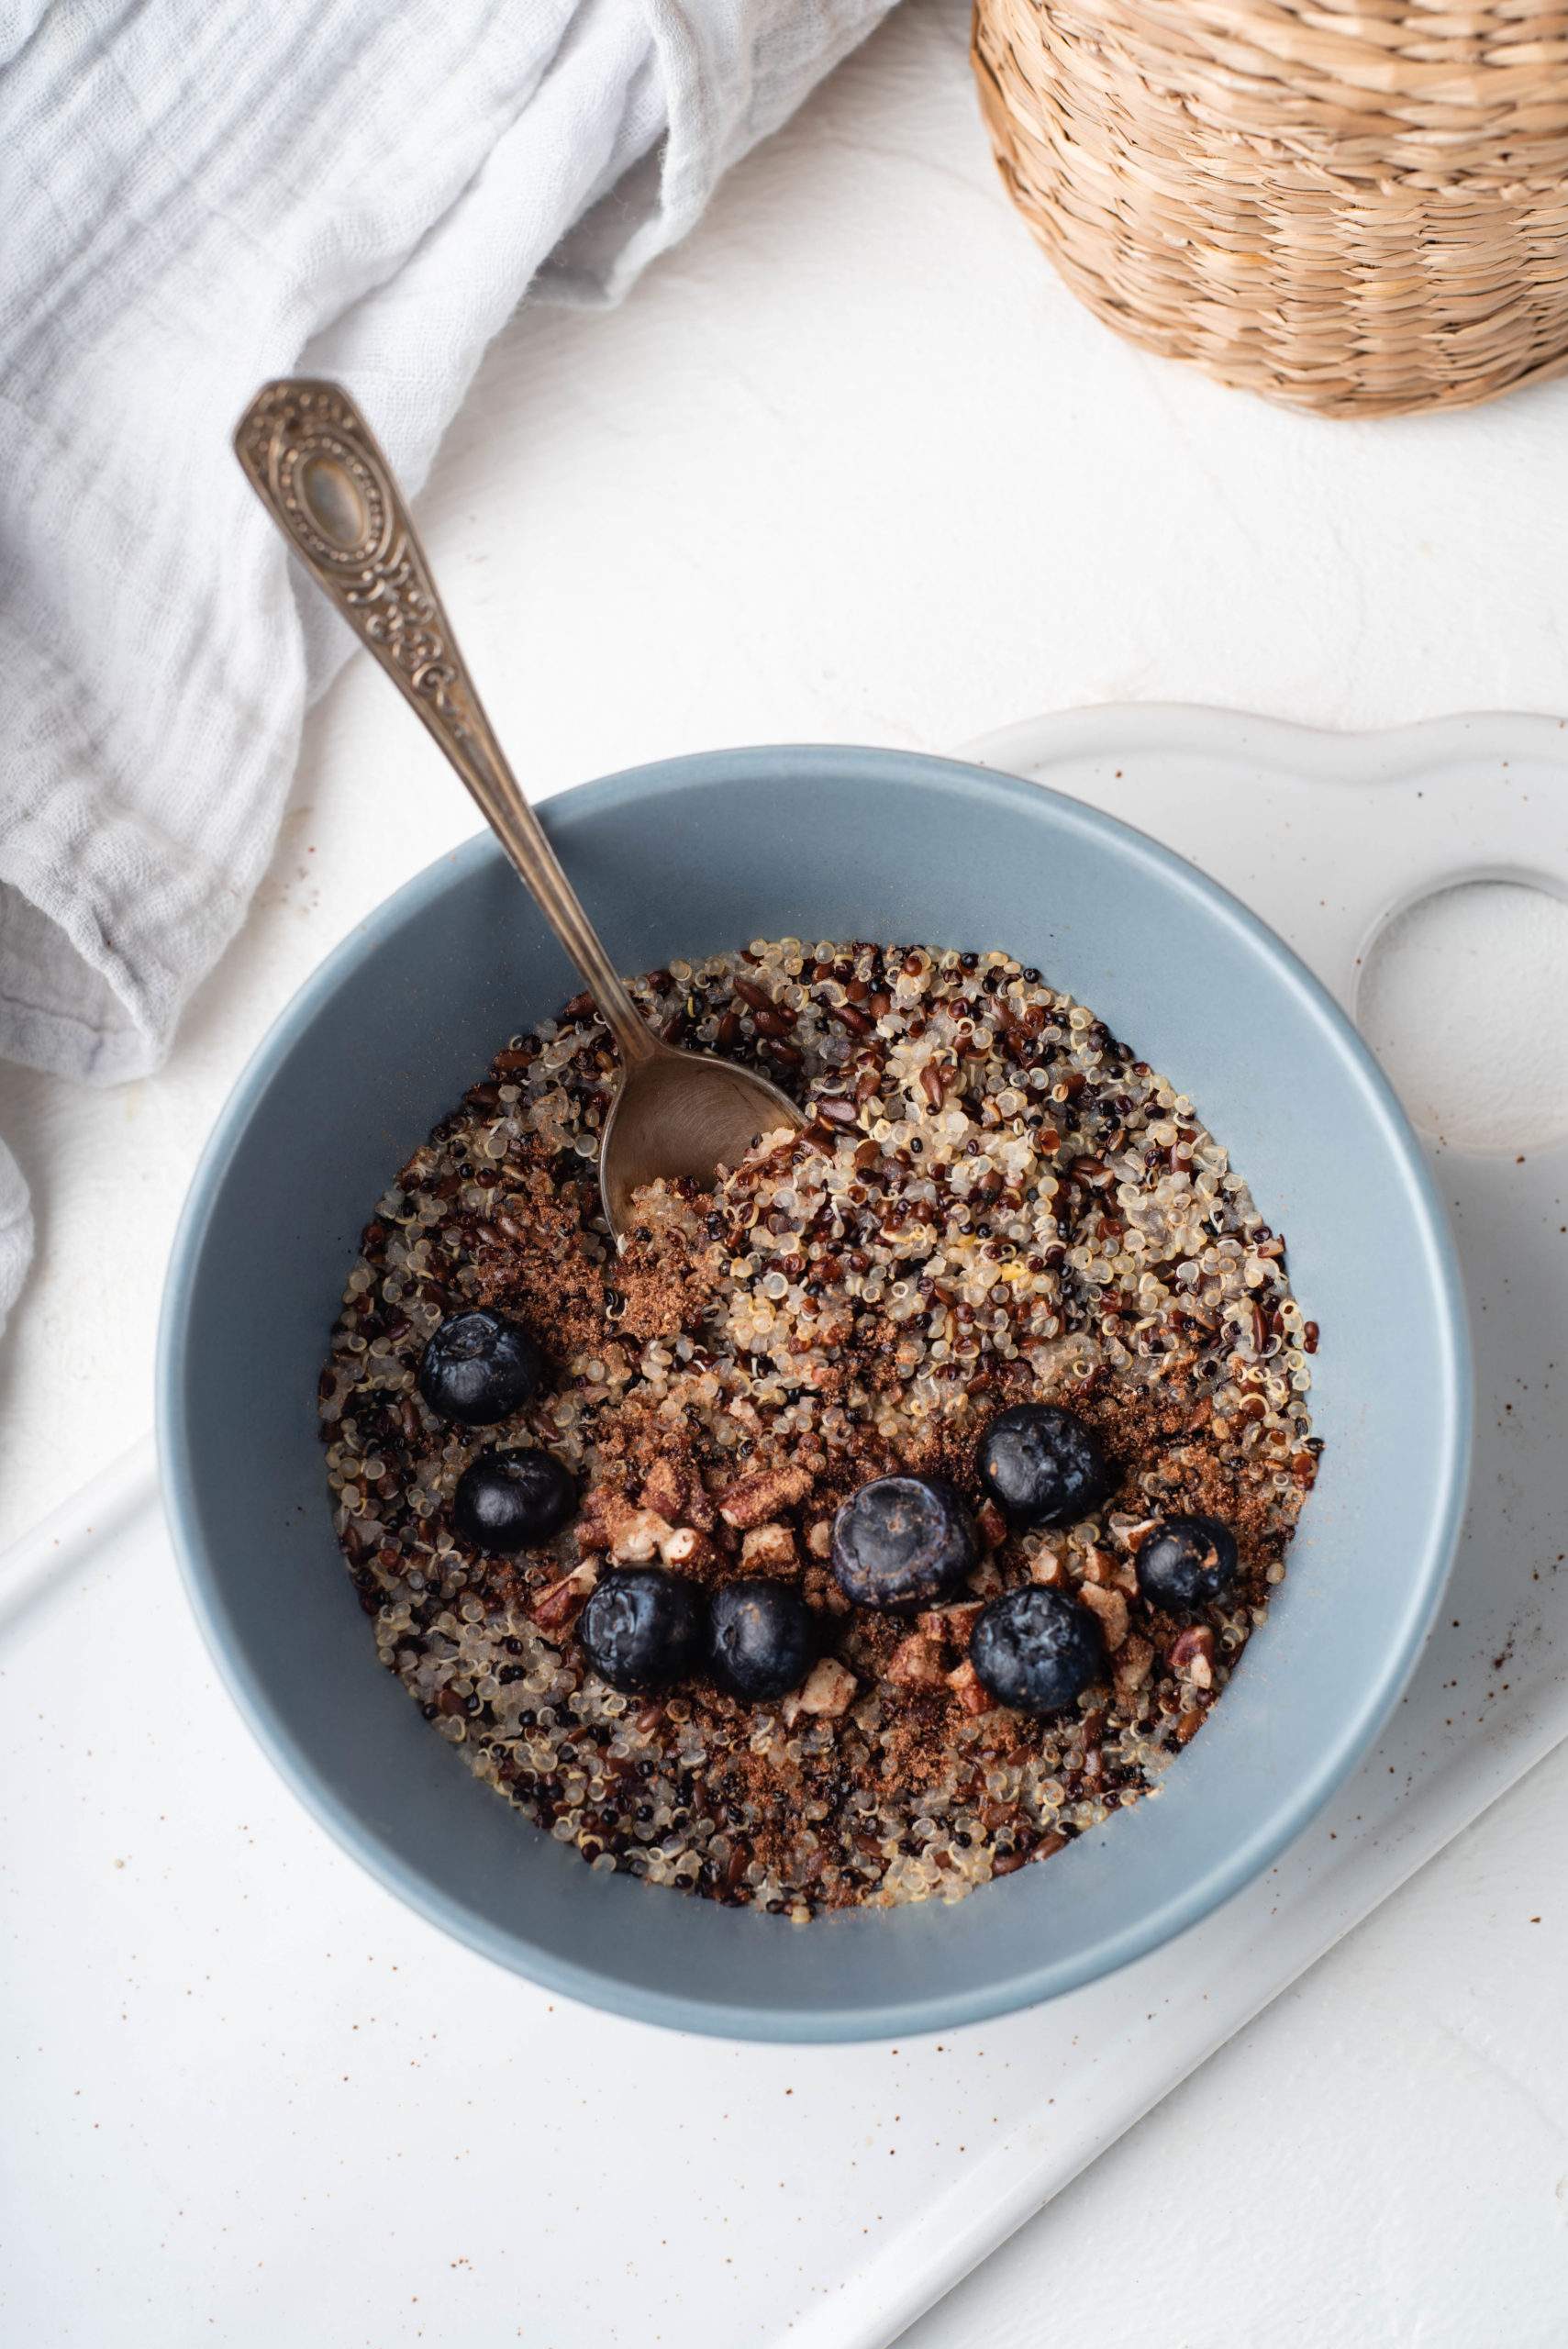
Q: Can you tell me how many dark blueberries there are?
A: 8